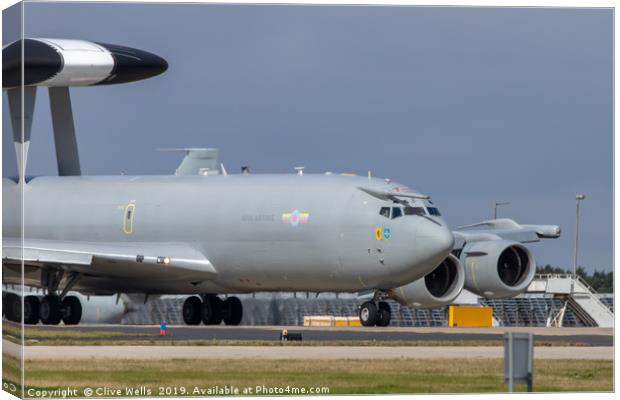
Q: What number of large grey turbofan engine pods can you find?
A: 2